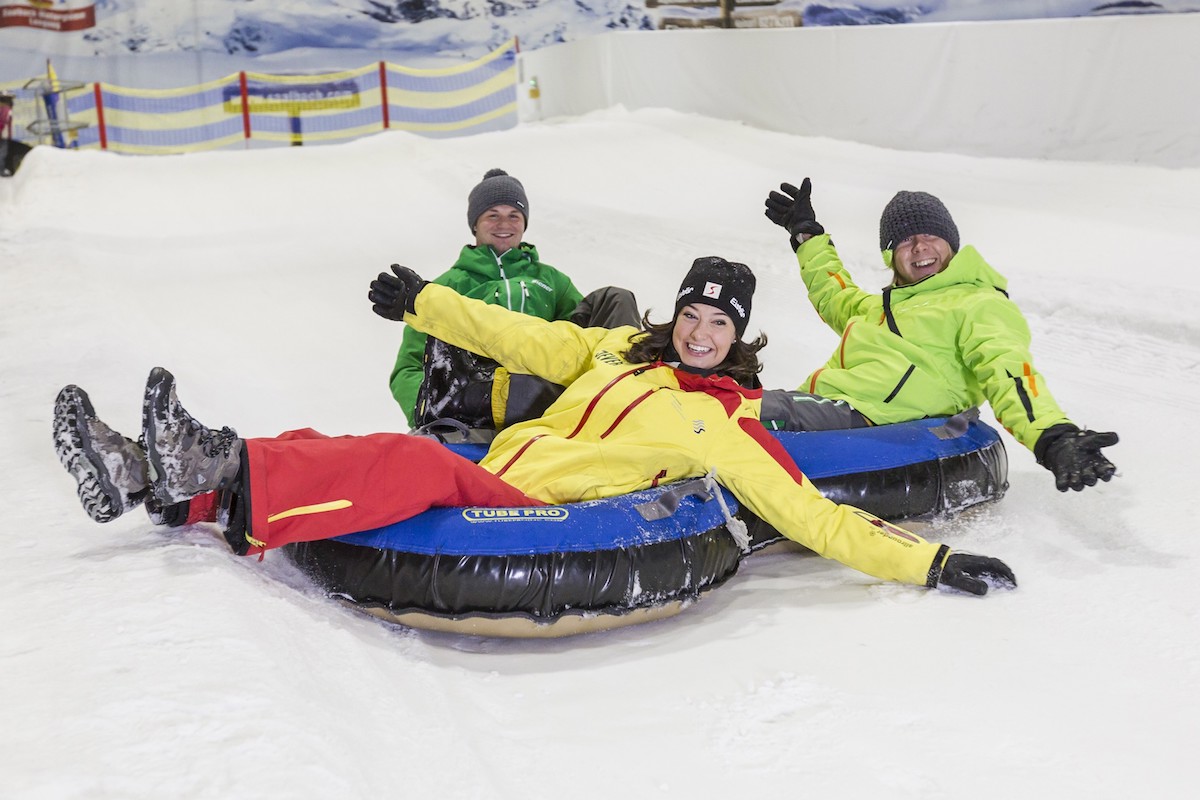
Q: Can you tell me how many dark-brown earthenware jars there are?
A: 0